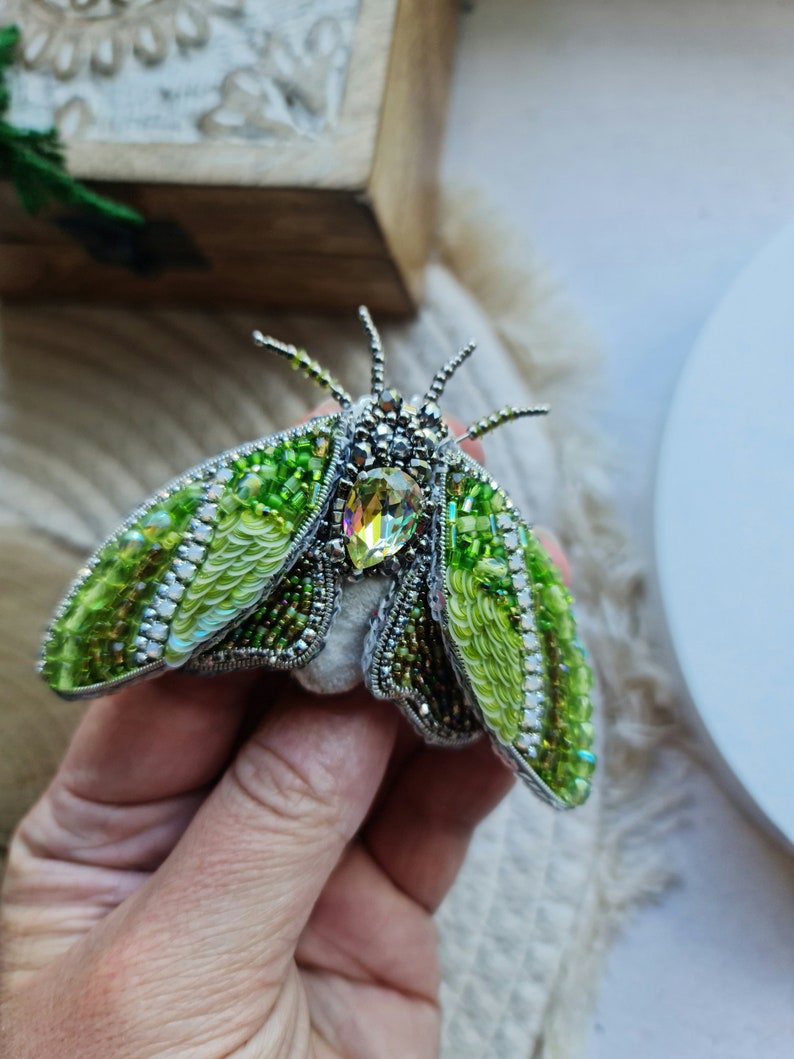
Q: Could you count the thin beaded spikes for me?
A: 4